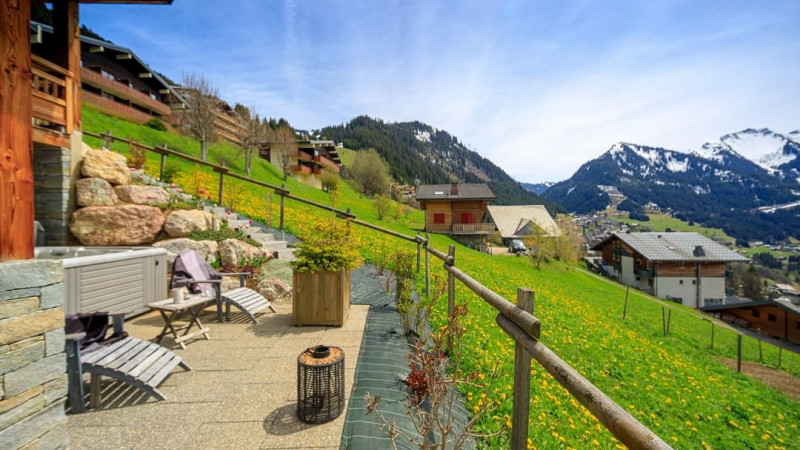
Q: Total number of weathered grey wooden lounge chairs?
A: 2